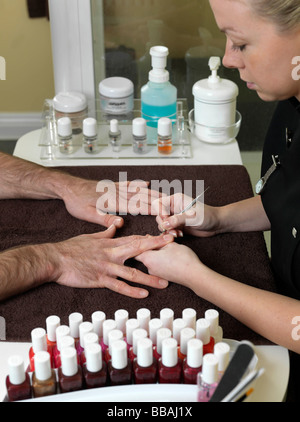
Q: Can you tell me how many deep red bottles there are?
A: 7